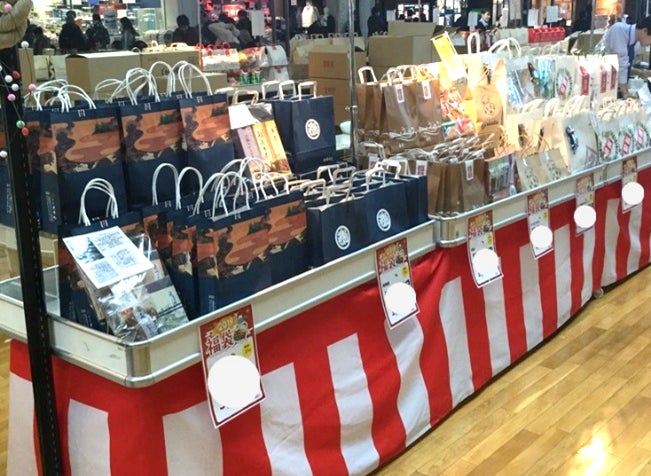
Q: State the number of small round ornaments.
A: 11